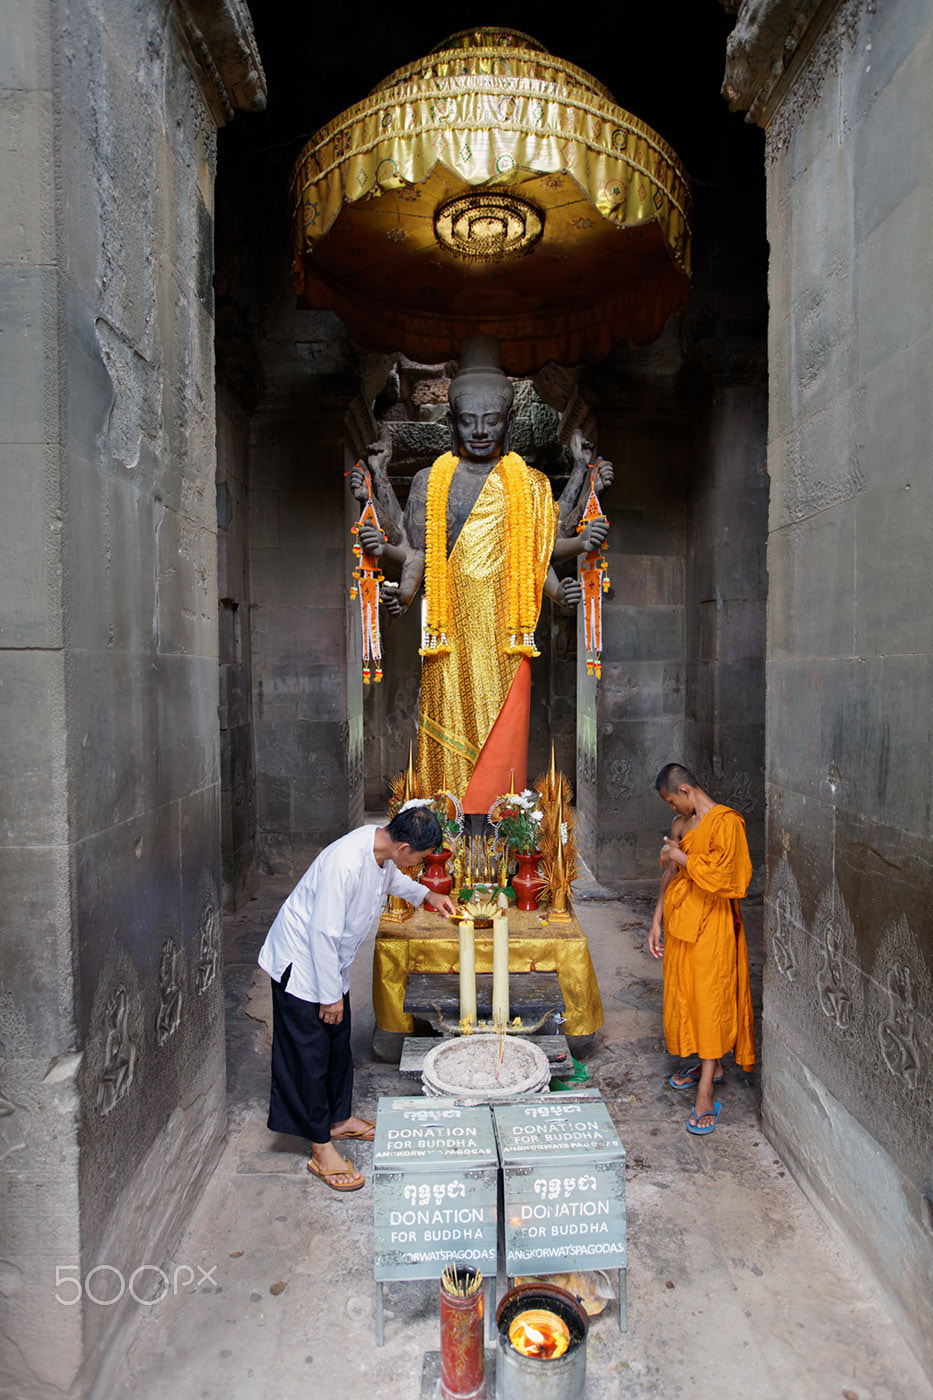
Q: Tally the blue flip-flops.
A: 2